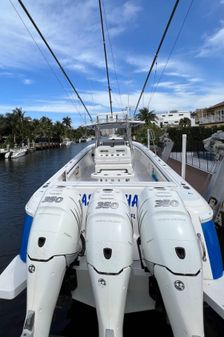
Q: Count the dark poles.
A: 3